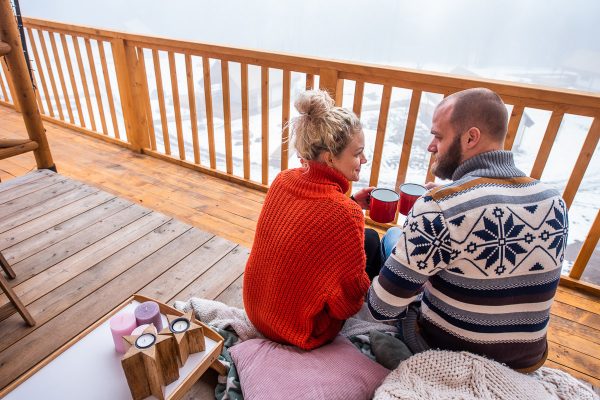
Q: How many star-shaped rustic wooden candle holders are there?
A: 2